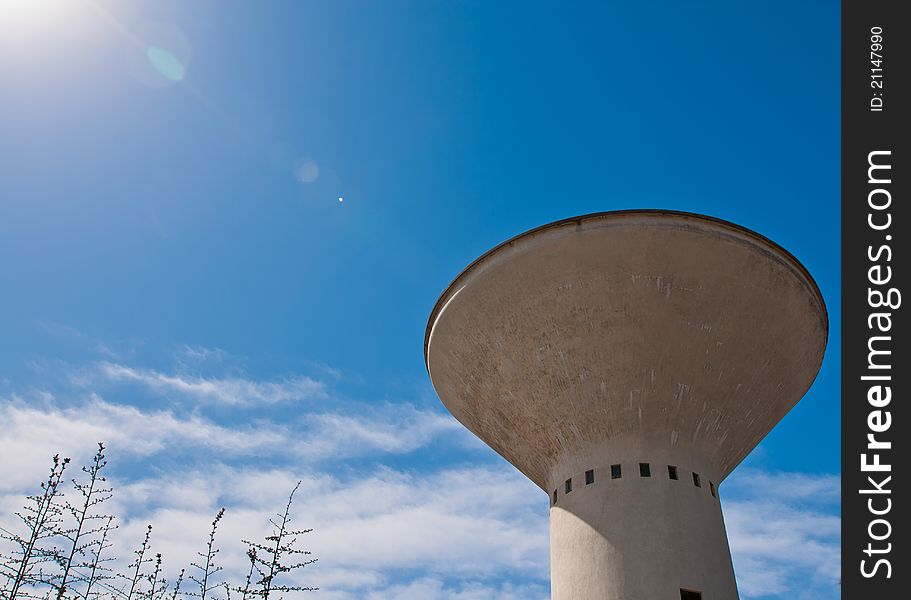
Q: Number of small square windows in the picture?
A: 8